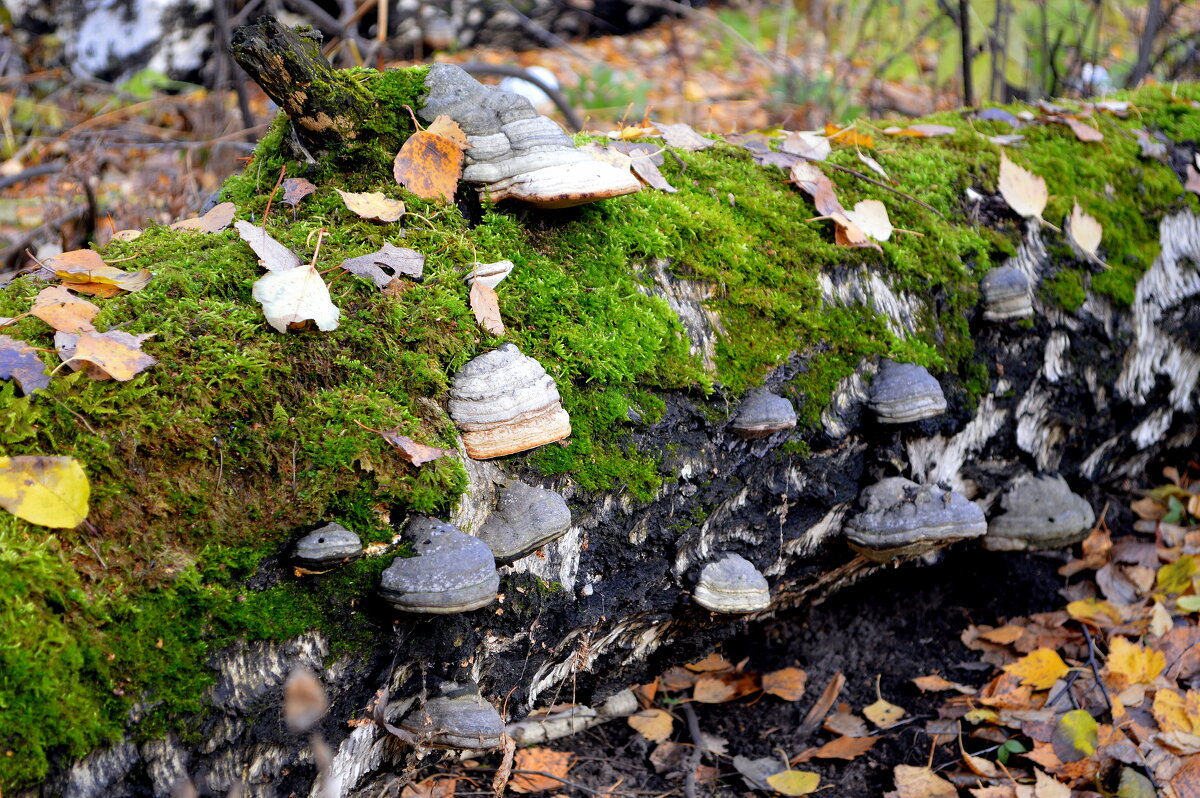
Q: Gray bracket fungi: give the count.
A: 12